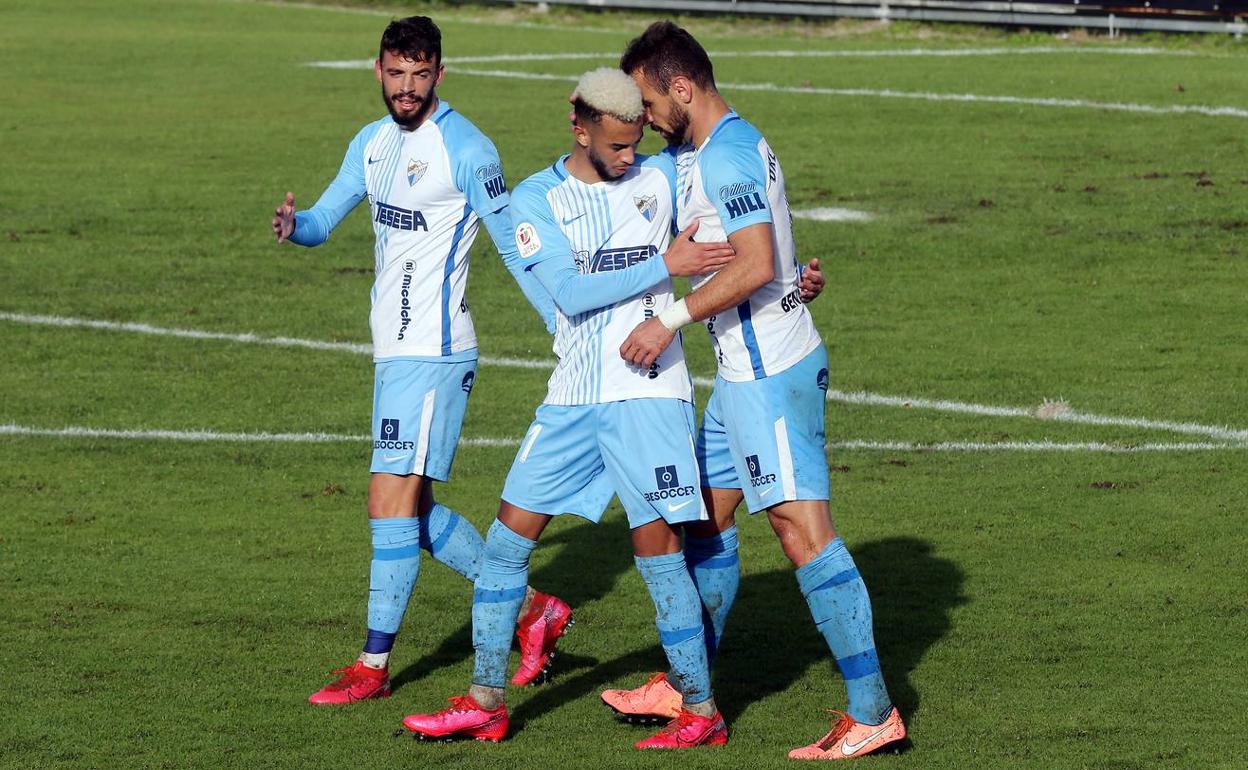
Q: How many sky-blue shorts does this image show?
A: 3